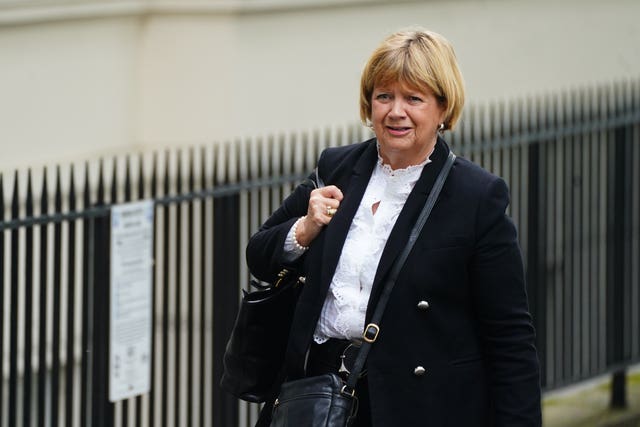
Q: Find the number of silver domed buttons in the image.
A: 2